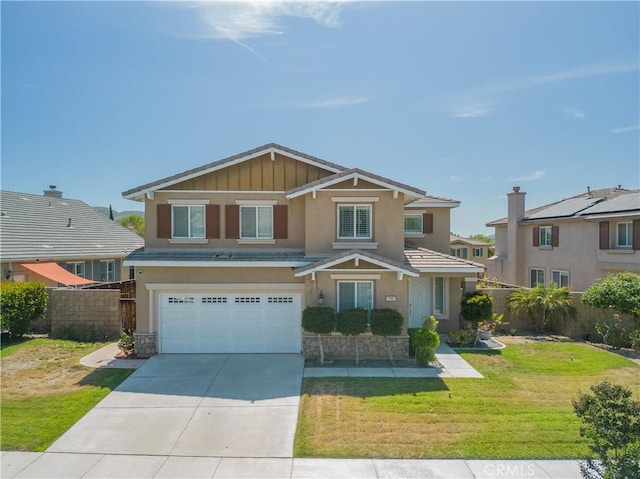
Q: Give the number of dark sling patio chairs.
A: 0